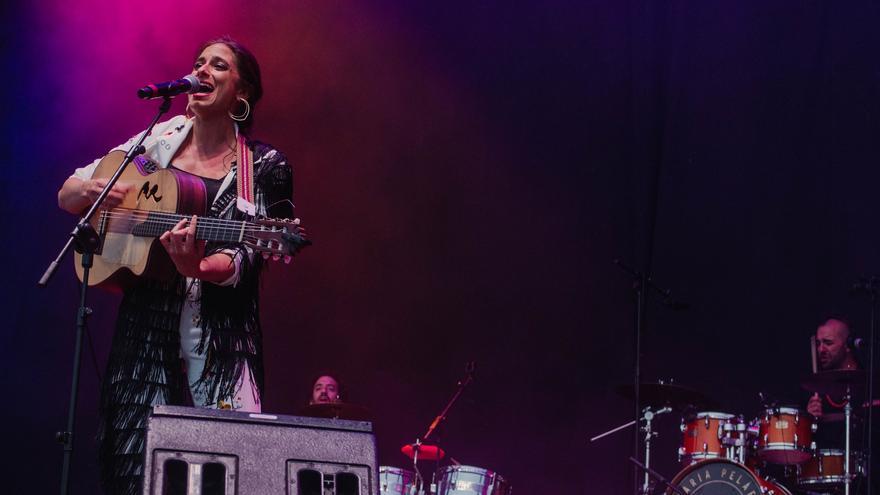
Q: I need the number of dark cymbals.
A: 3